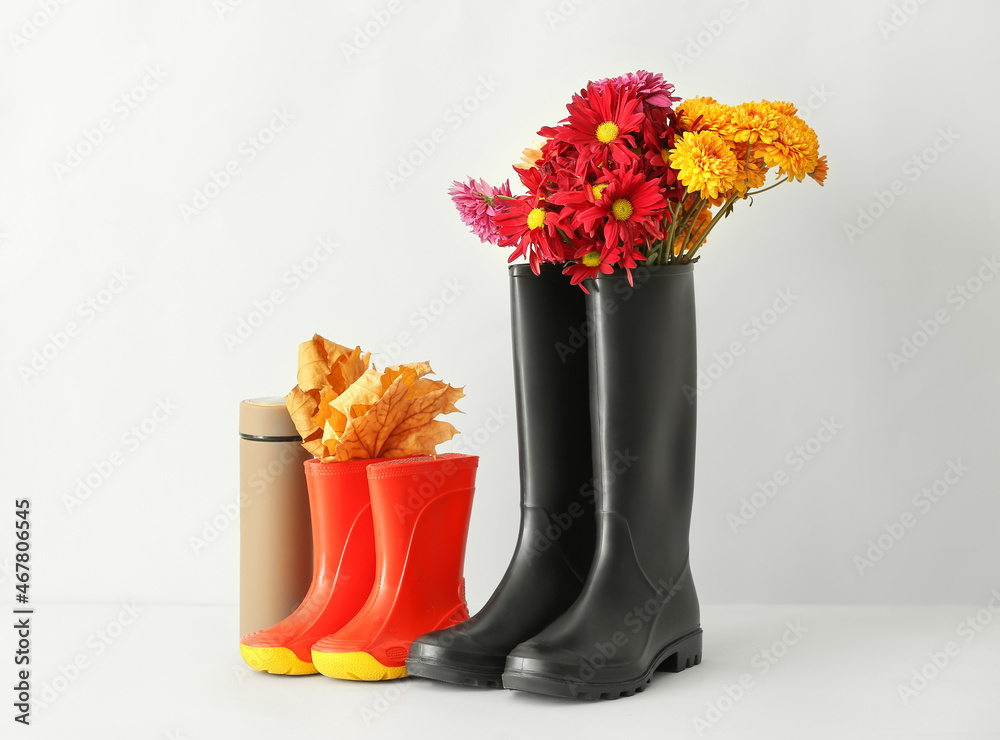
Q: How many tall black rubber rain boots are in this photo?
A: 2